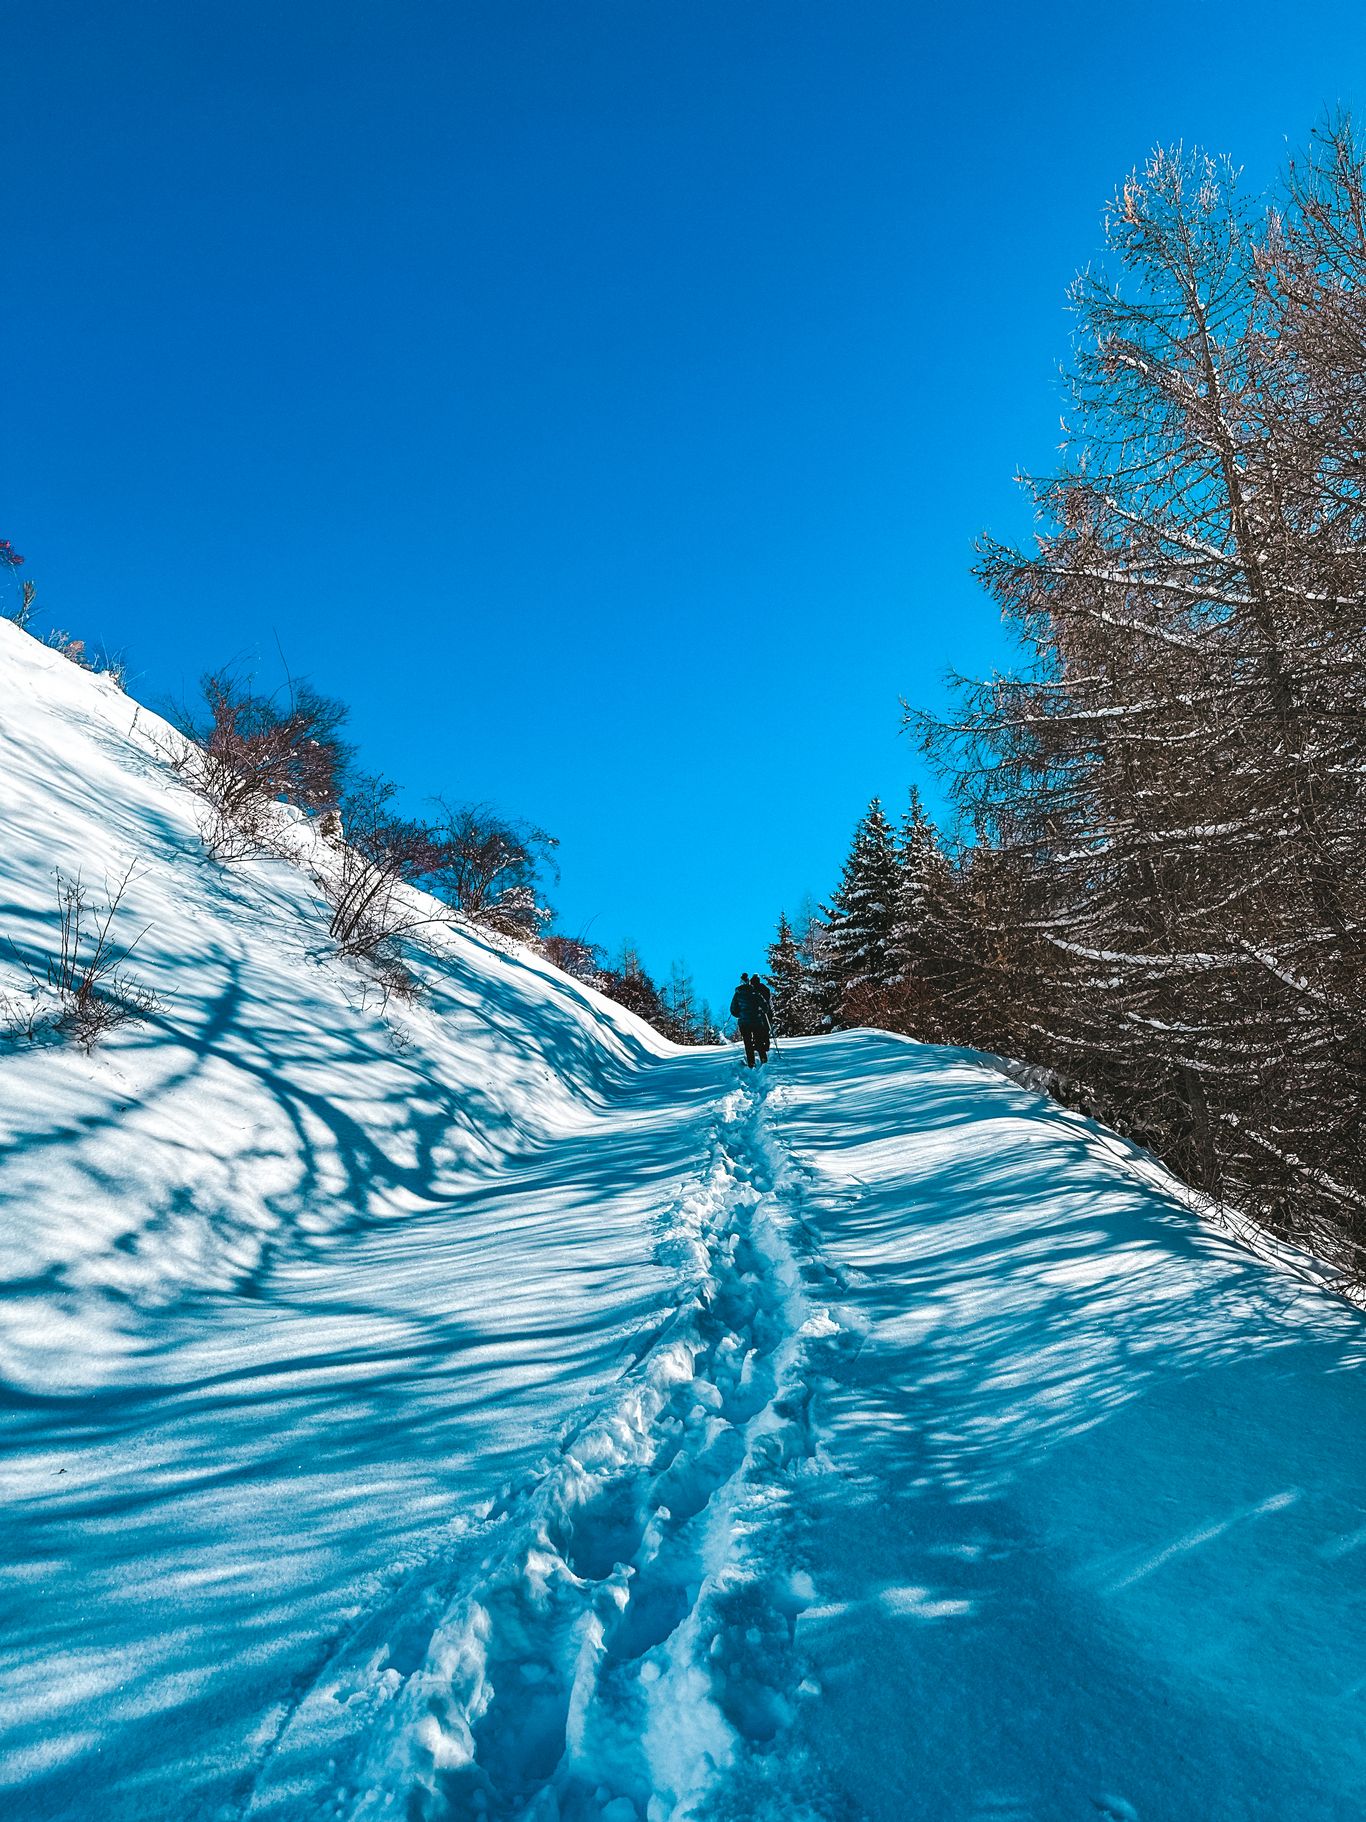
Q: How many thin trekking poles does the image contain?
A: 2